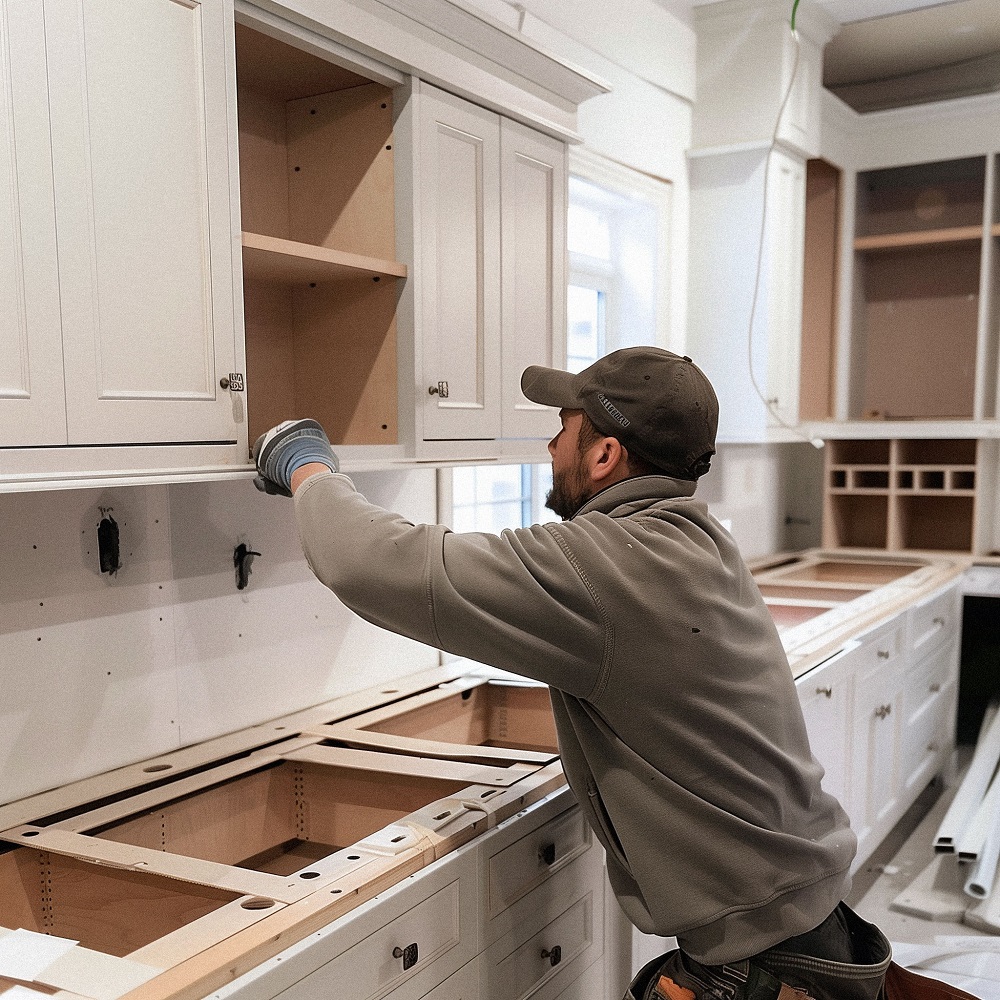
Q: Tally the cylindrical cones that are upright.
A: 0